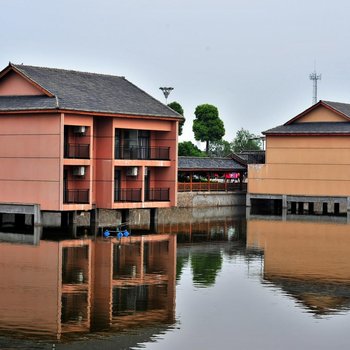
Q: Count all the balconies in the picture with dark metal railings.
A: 5